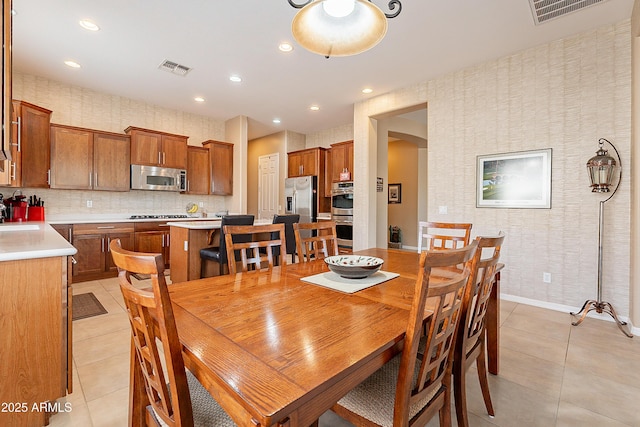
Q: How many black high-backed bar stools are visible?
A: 2